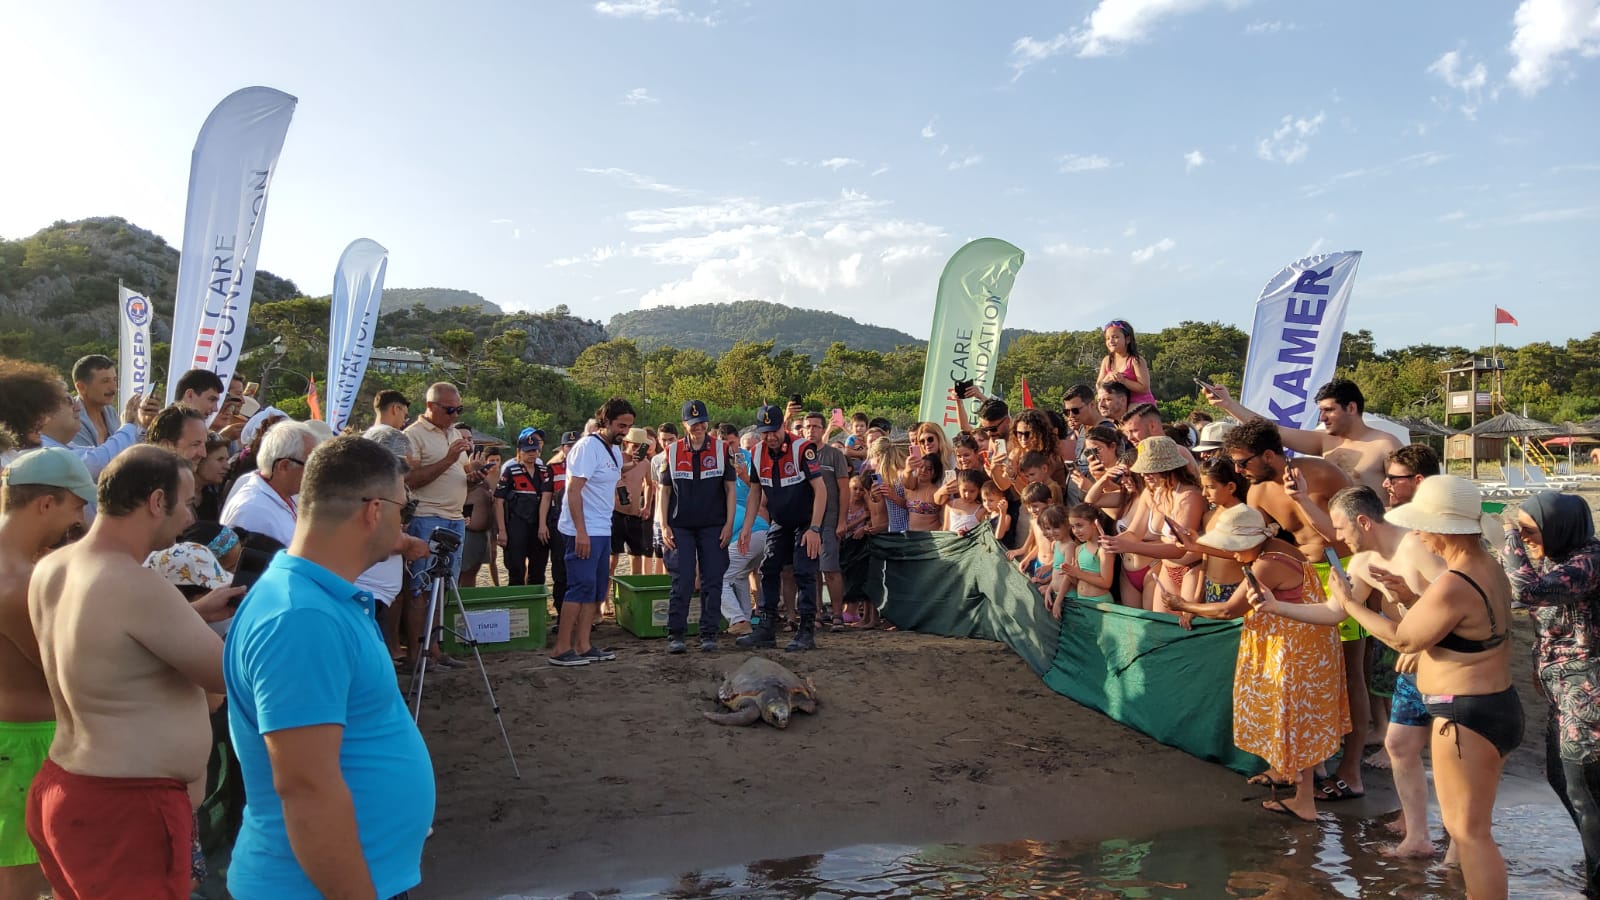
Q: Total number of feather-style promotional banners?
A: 5